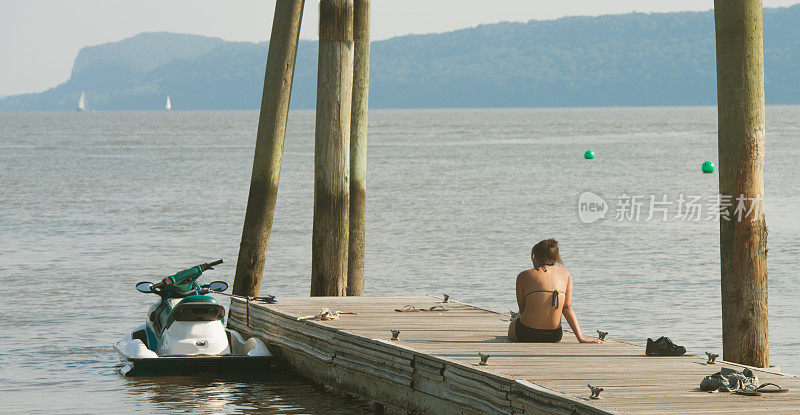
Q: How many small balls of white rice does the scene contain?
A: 0